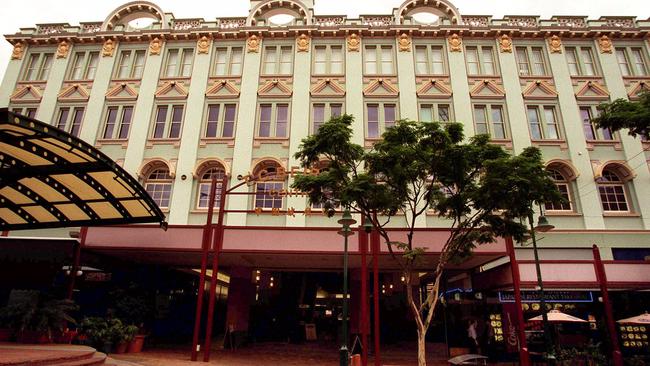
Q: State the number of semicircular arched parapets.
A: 3